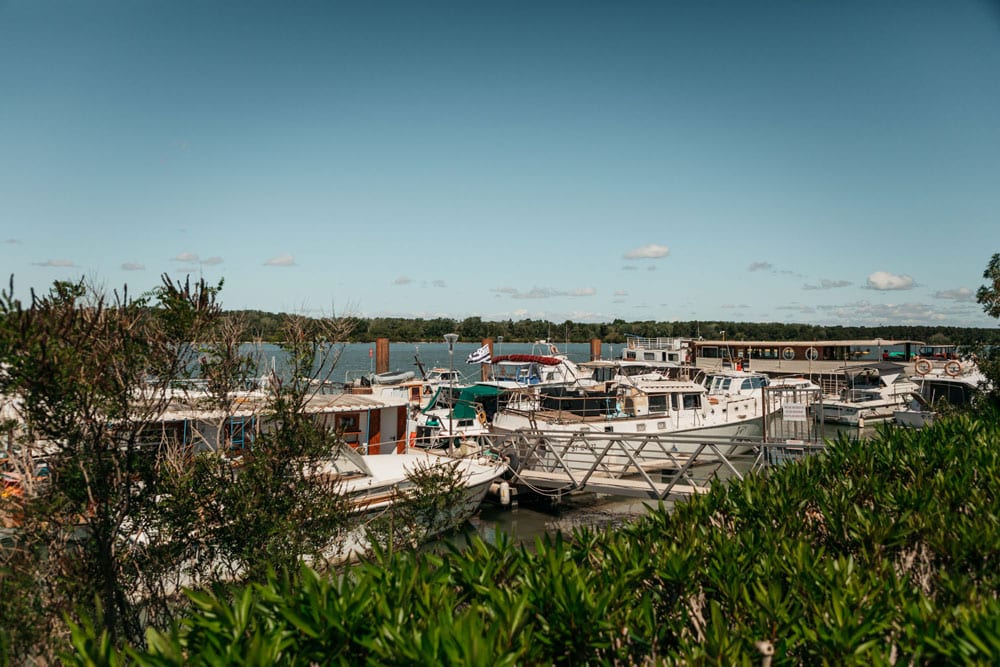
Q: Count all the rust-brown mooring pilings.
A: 3